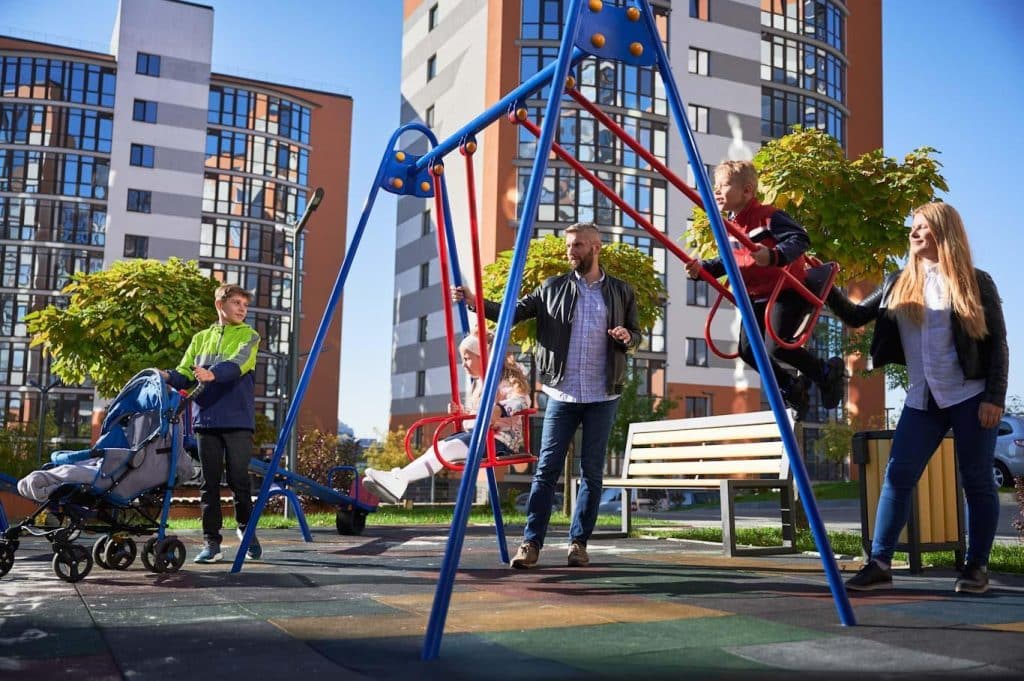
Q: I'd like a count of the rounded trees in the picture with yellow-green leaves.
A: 3